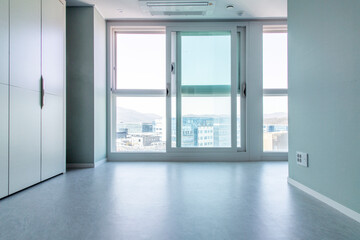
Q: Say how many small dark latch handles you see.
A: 3